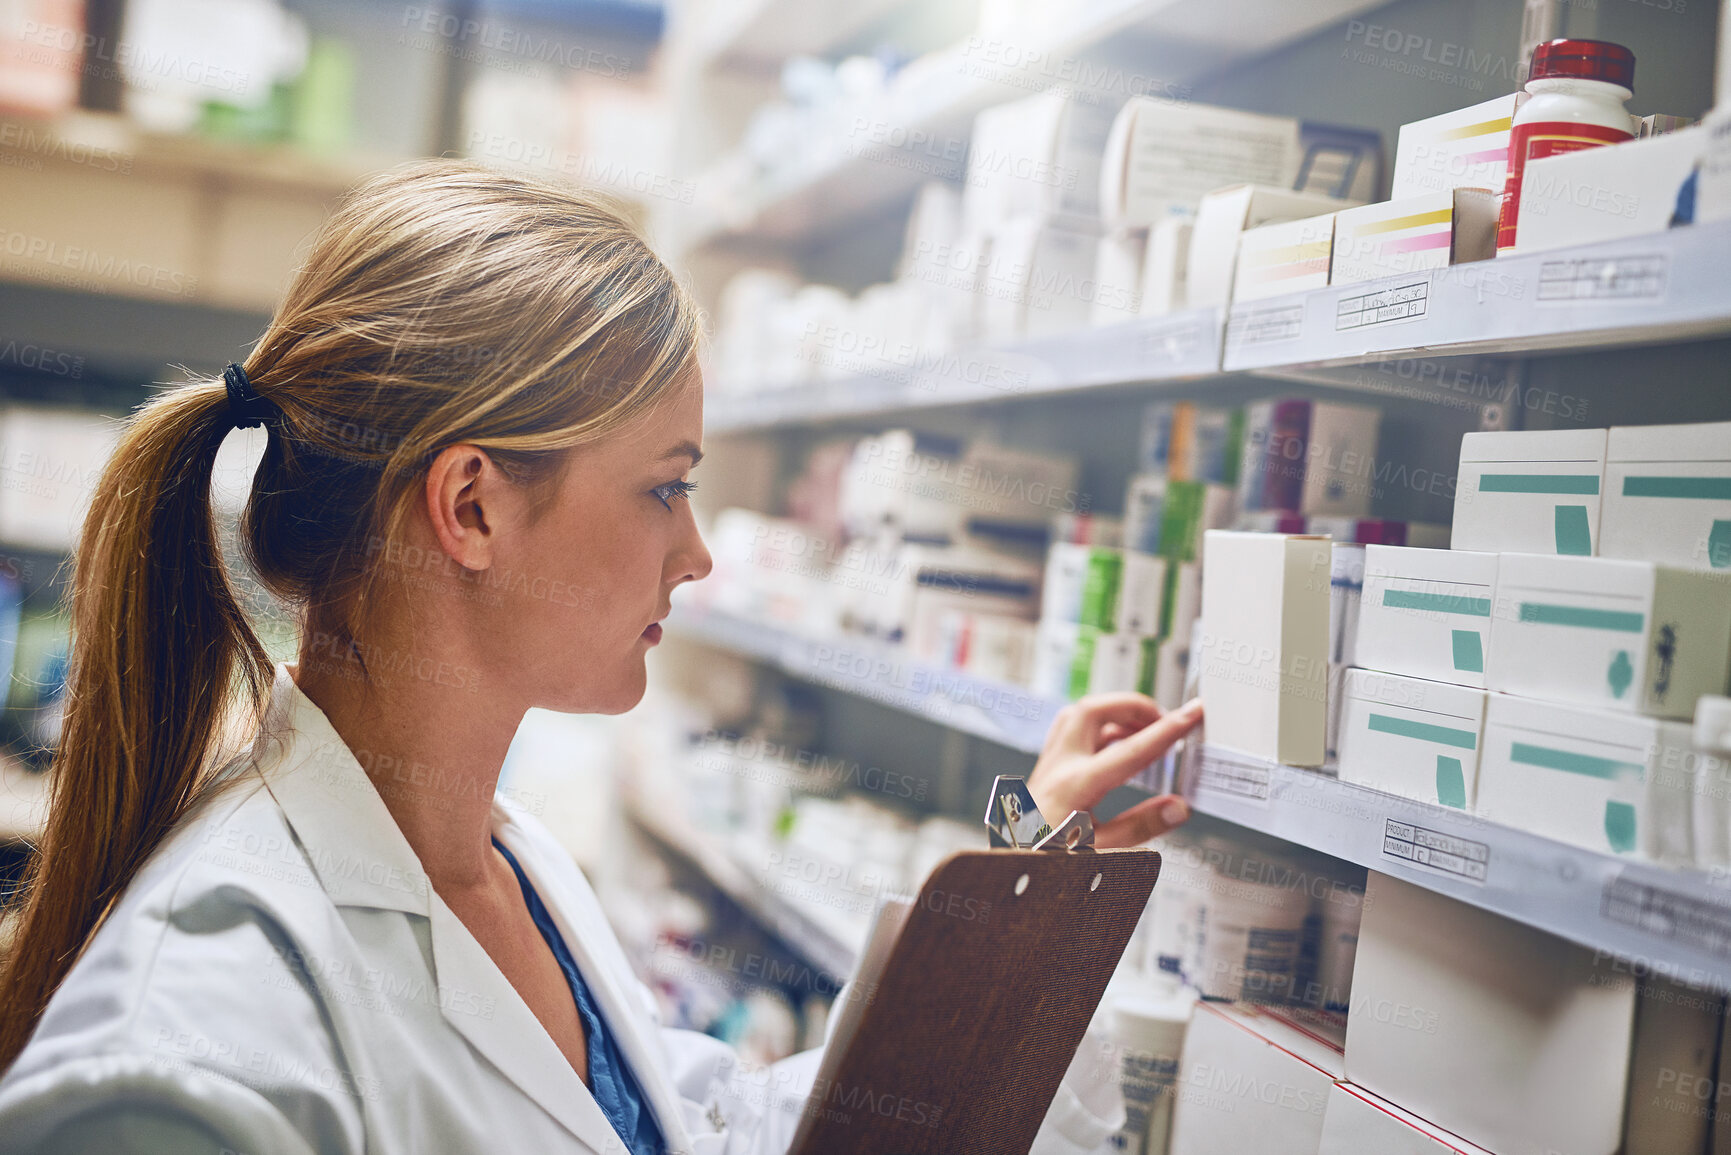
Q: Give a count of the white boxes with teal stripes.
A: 6